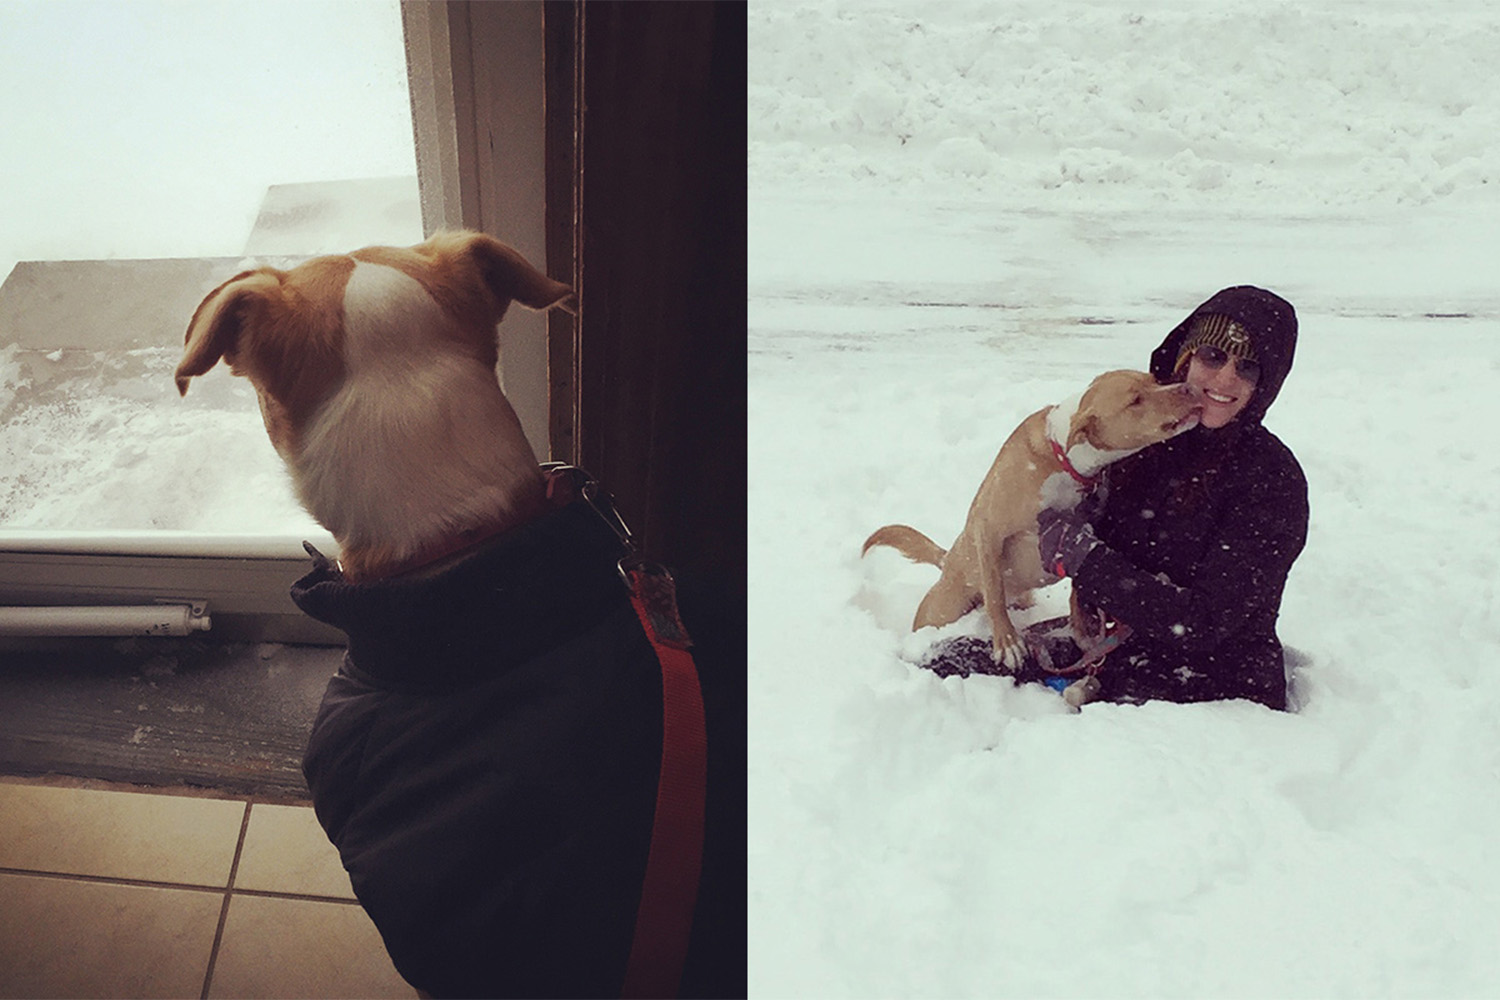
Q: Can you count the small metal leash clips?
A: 1